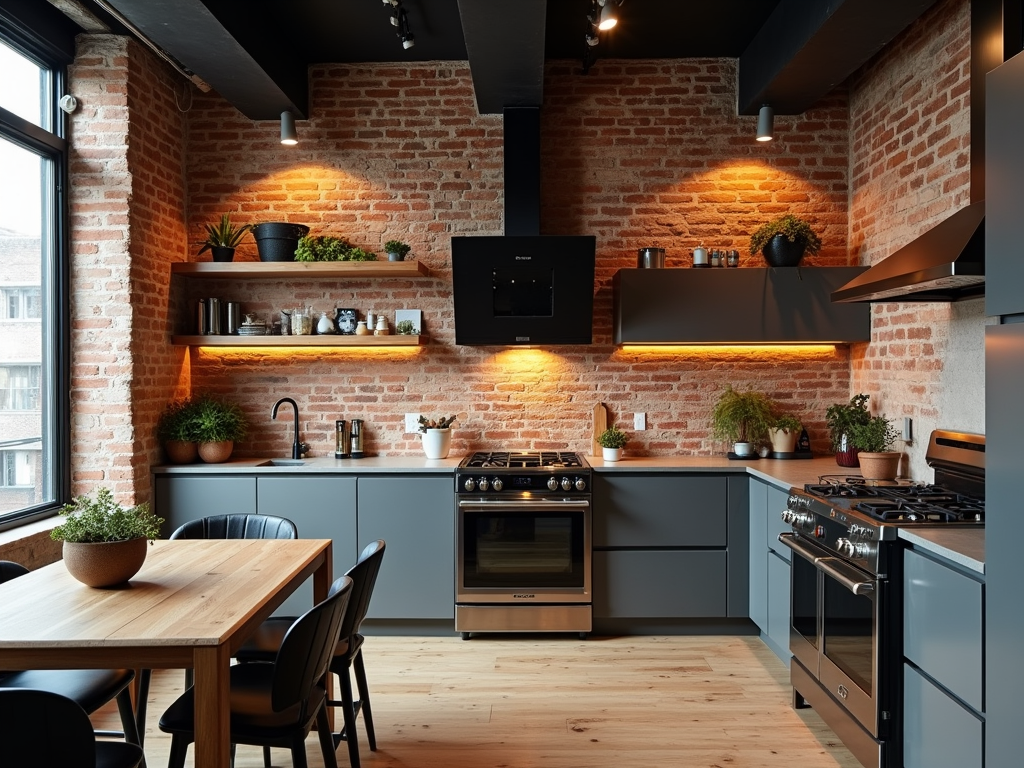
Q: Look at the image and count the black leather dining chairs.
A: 5